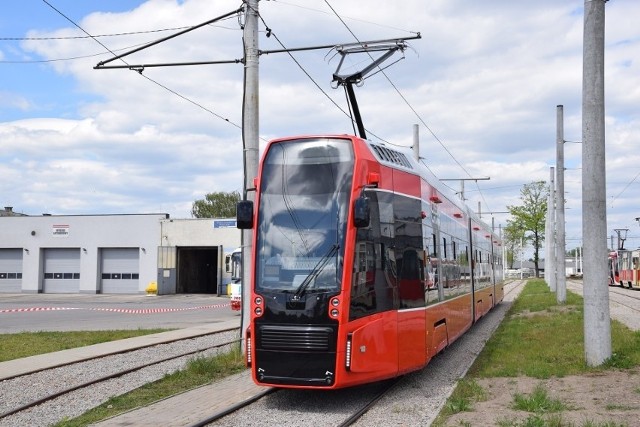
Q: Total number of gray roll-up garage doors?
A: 3